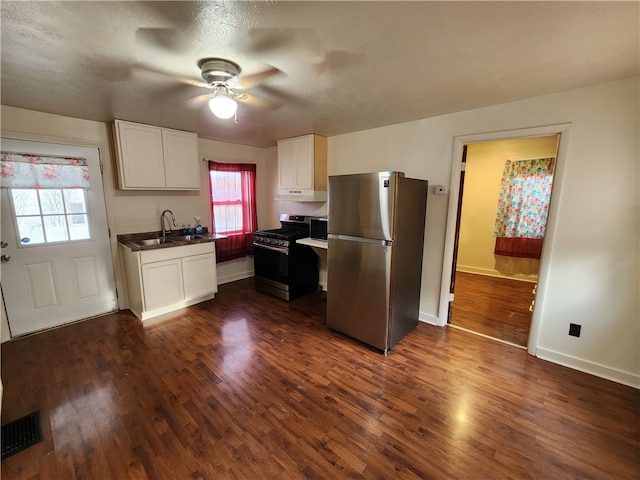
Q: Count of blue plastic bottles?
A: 3